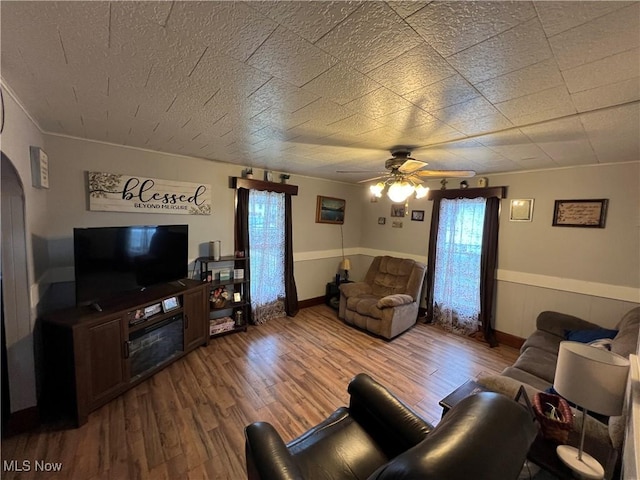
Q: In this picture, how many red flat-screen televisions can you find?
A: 0